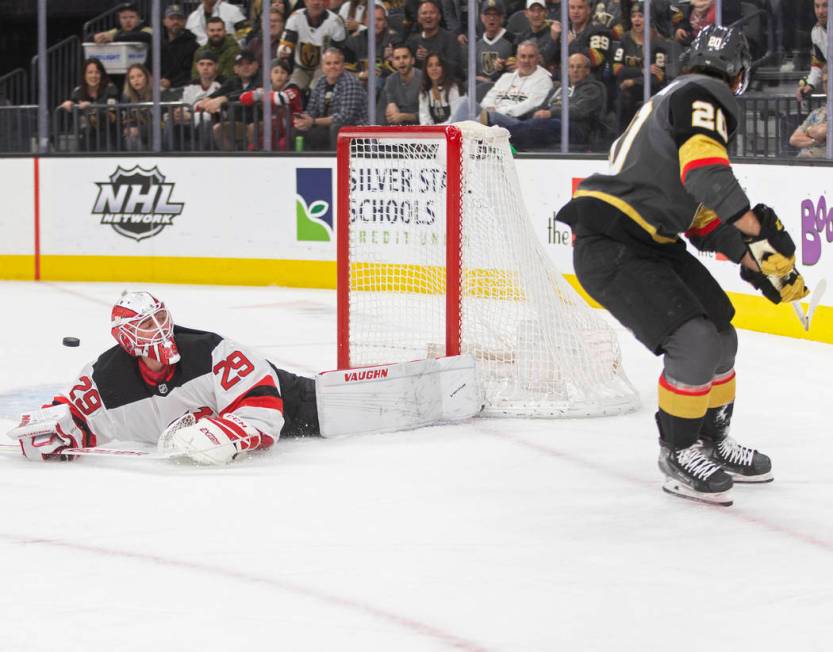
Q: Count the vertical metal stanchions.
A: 9